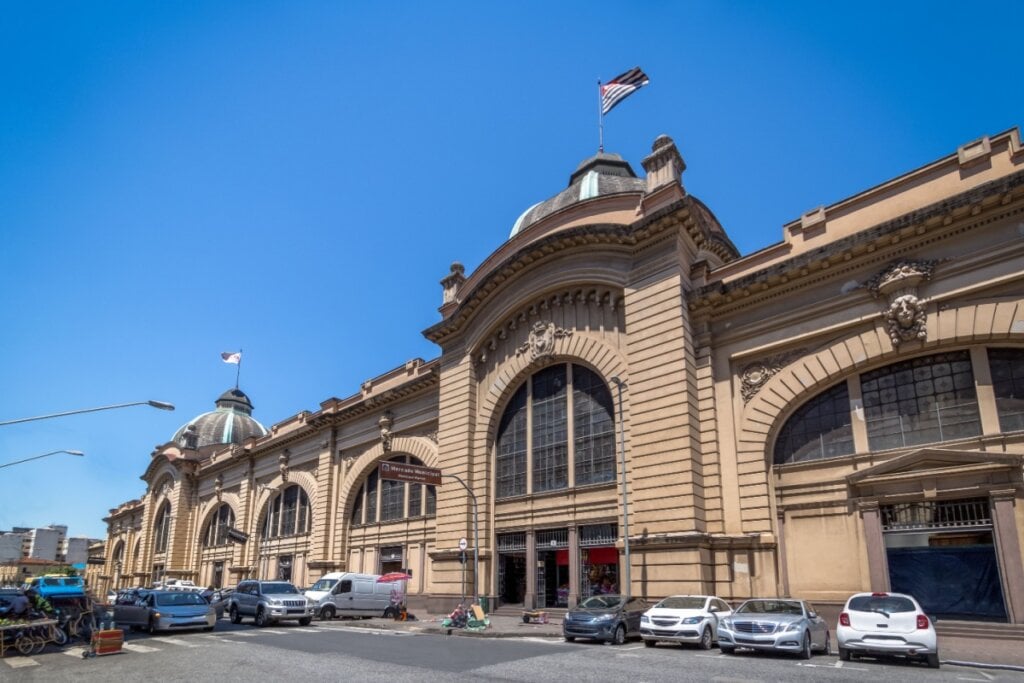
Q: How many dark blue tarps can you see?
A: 1